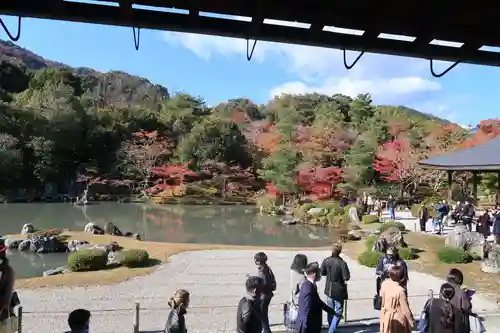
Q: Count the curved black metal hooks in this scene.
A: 5